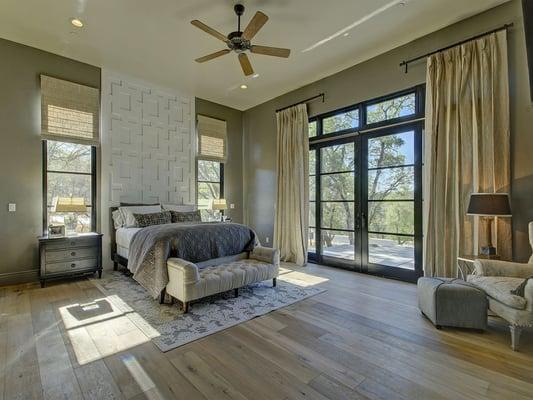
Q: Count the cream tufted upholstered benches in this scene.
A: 1